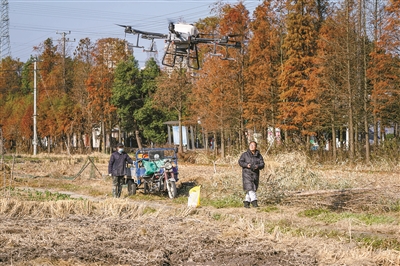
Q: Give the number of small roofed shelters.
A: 1